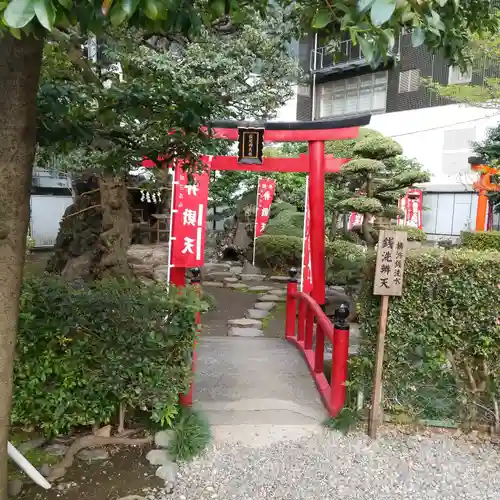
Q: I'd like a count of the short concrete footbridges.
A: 1